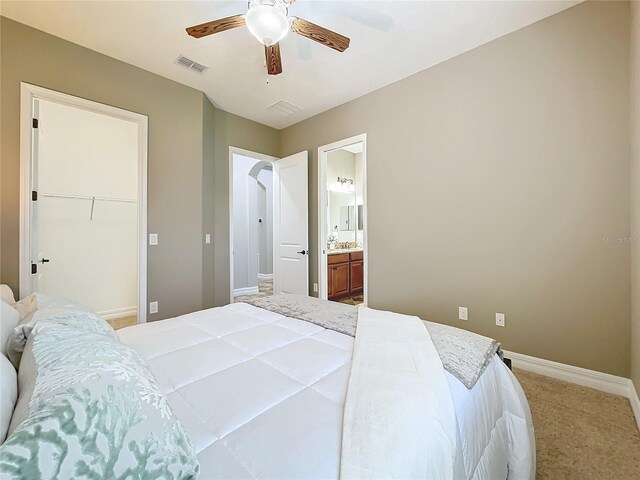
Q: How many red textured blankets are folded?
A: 0